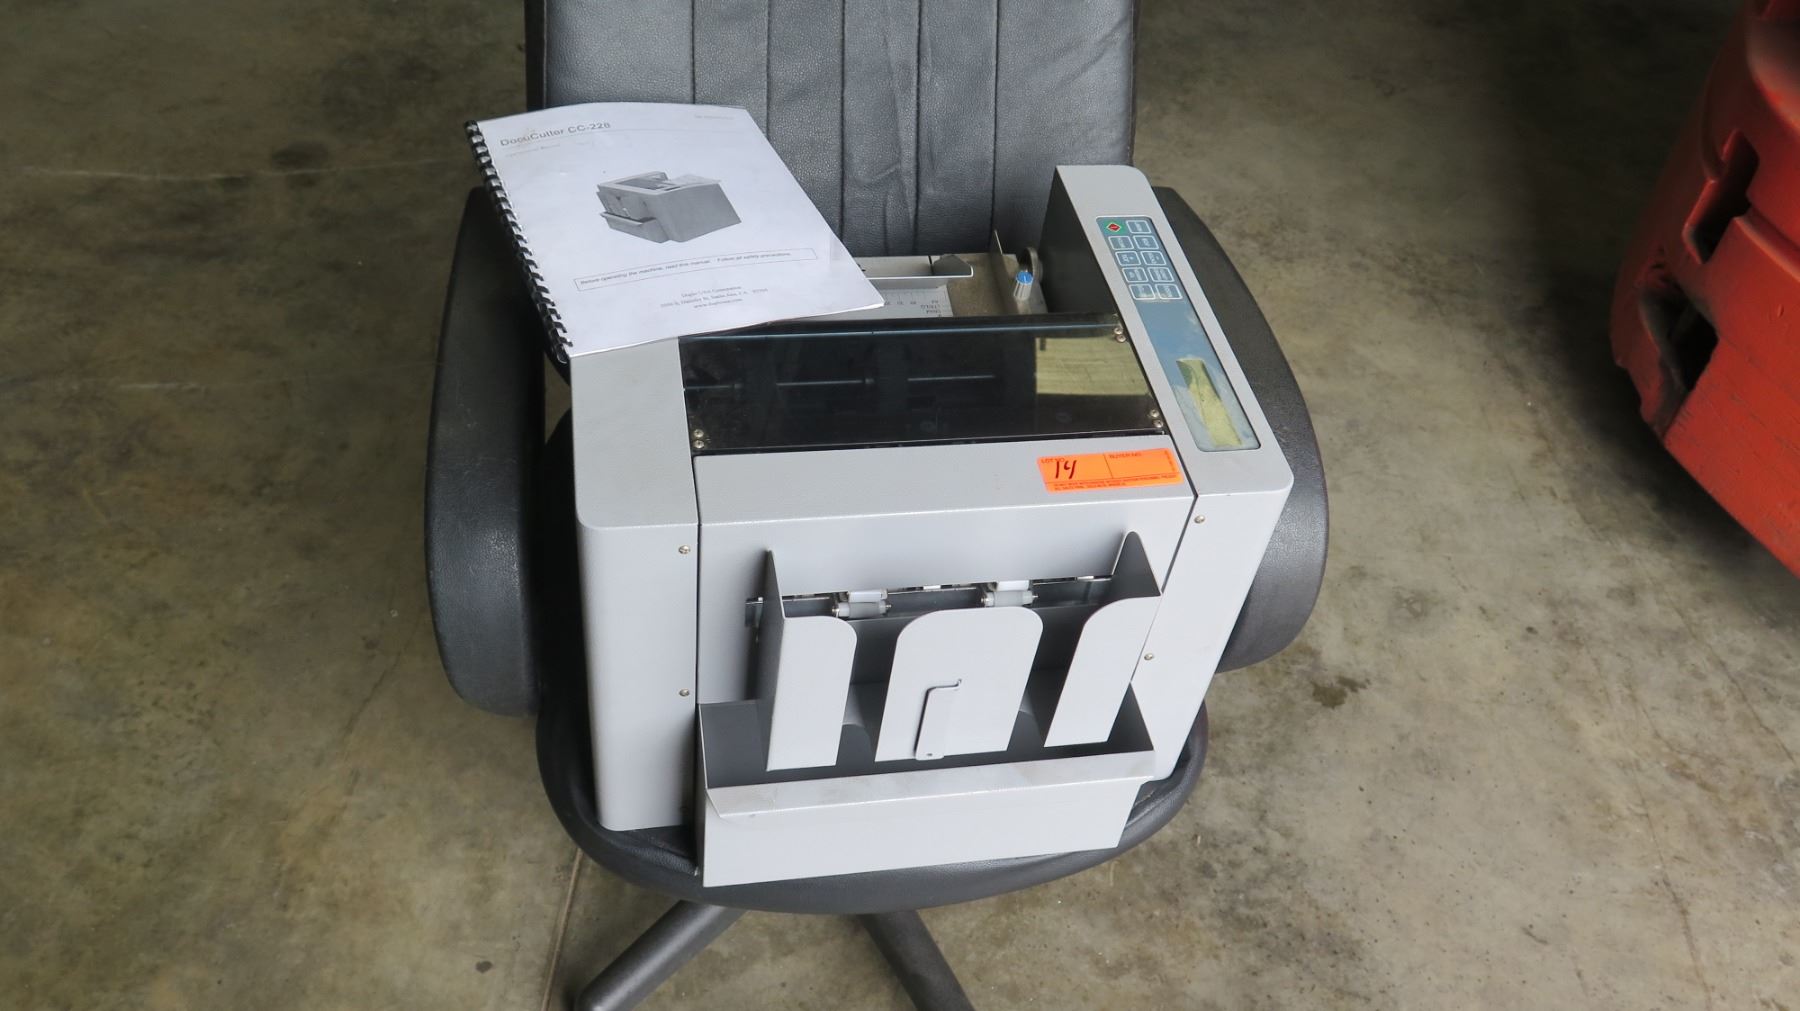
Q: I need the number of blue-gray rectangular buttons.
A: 9